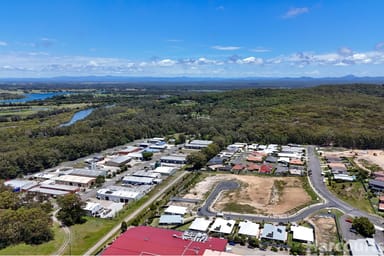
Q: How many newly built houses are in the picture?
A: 7